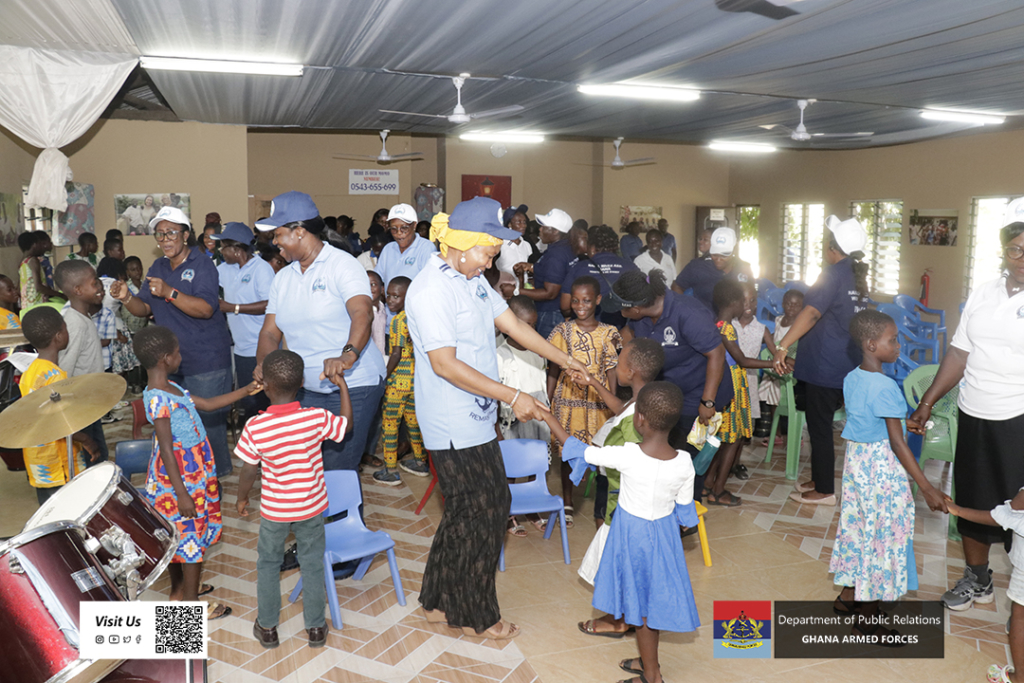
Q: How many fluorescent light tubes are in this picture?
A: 5